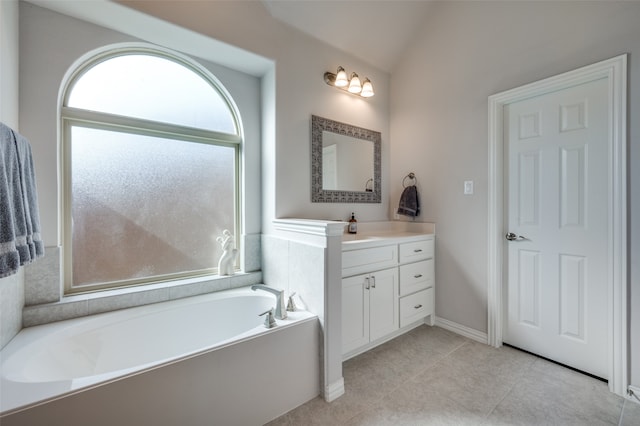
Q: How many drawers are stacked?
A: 3